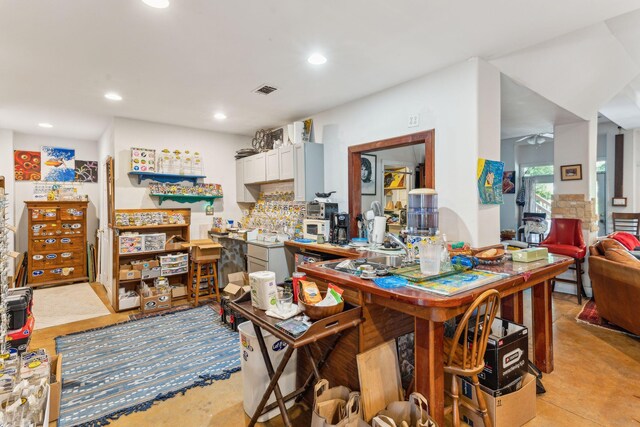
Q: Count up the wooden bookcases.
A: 1